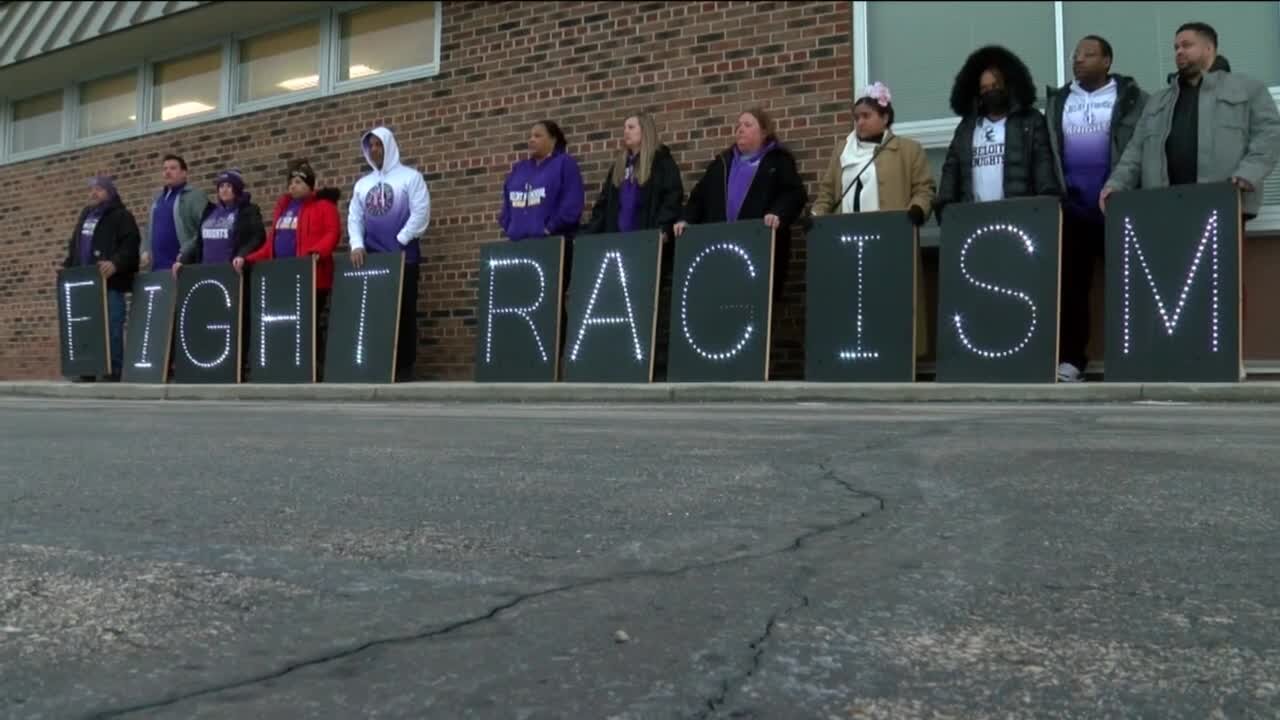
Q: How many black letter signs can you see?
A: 11